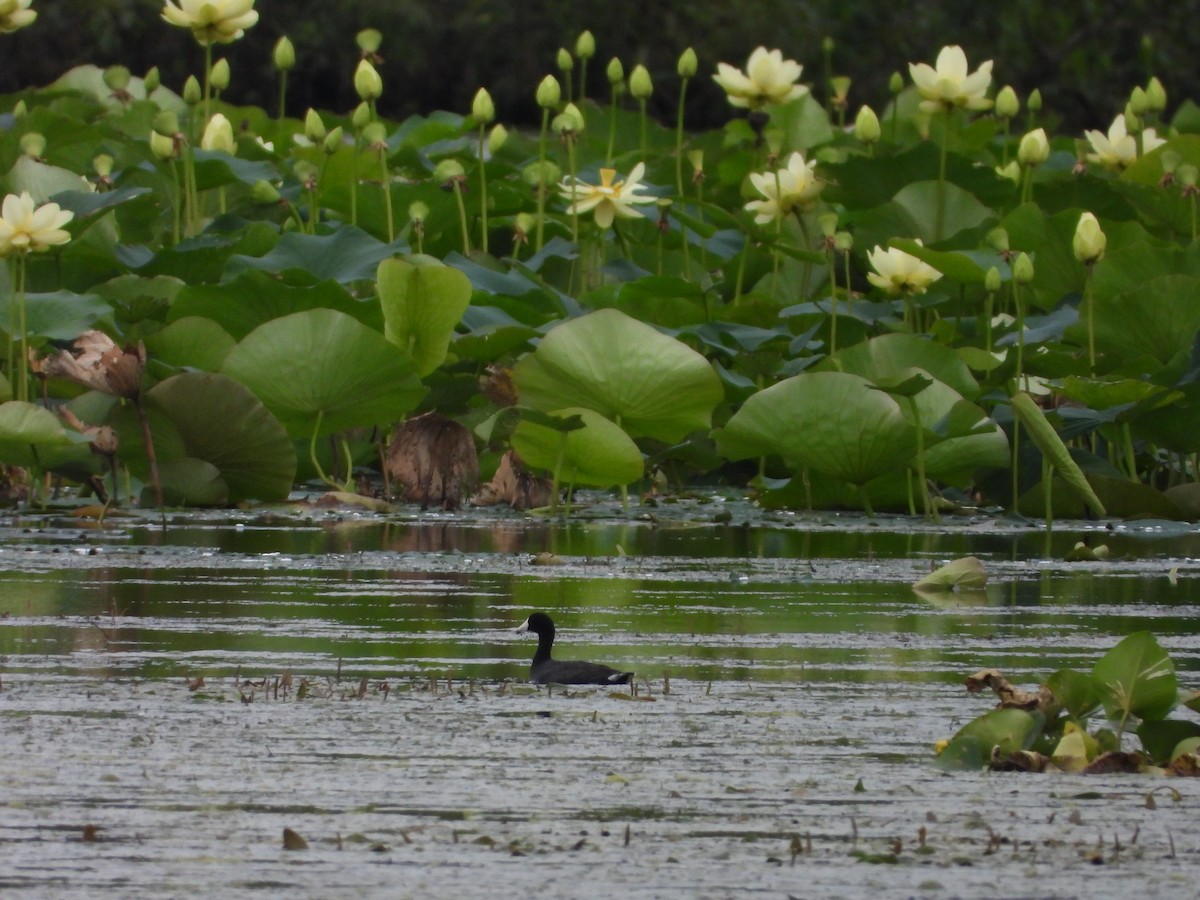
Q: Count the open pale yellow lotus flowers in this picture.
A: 9